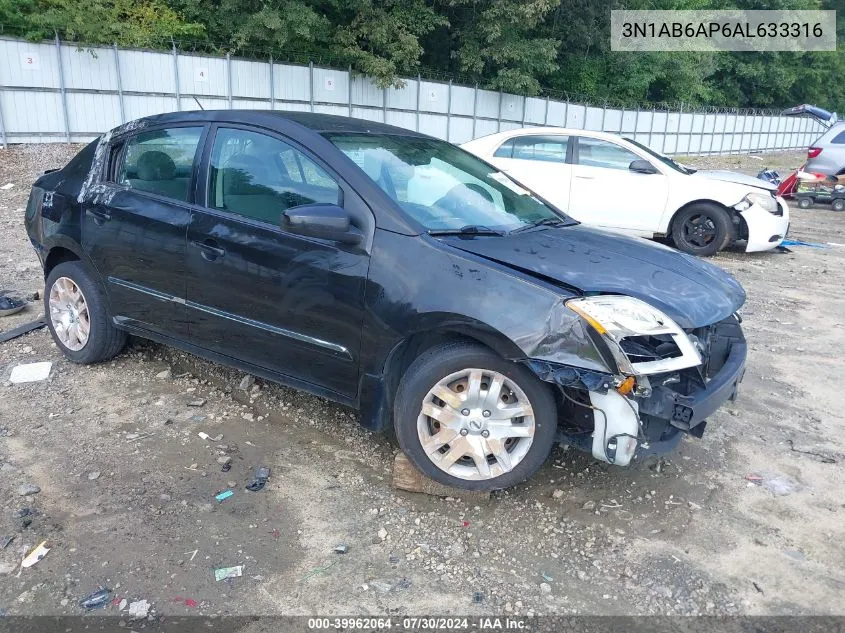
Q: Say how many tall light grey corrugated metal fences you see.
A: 1